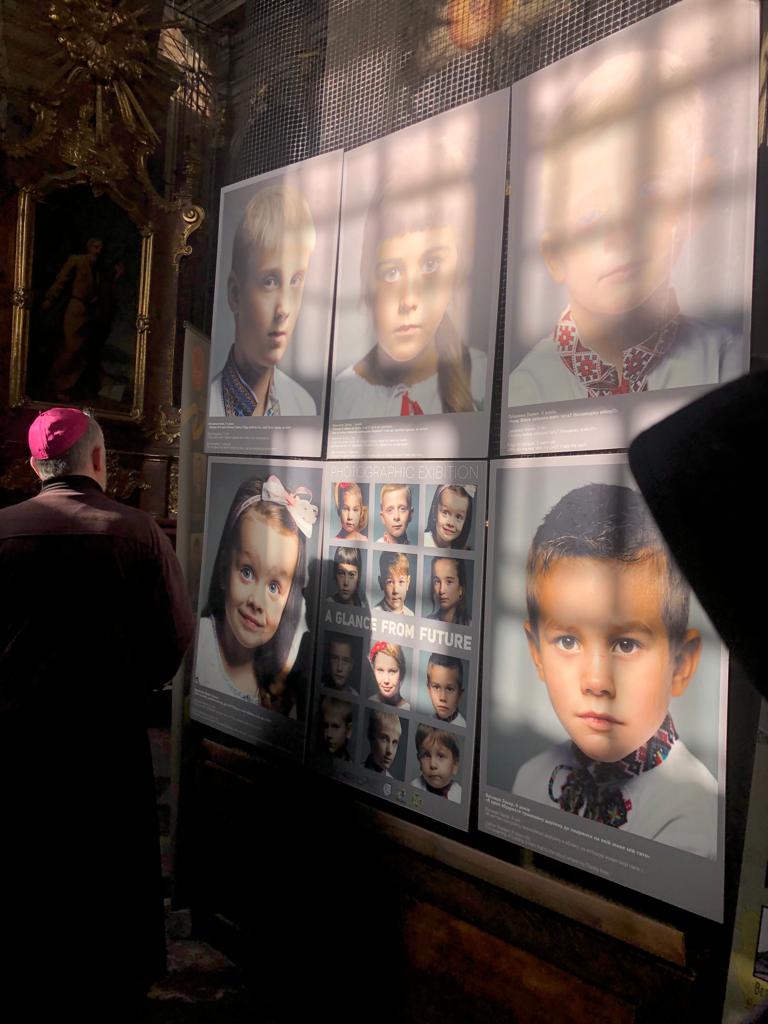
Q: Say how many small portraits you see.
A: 12